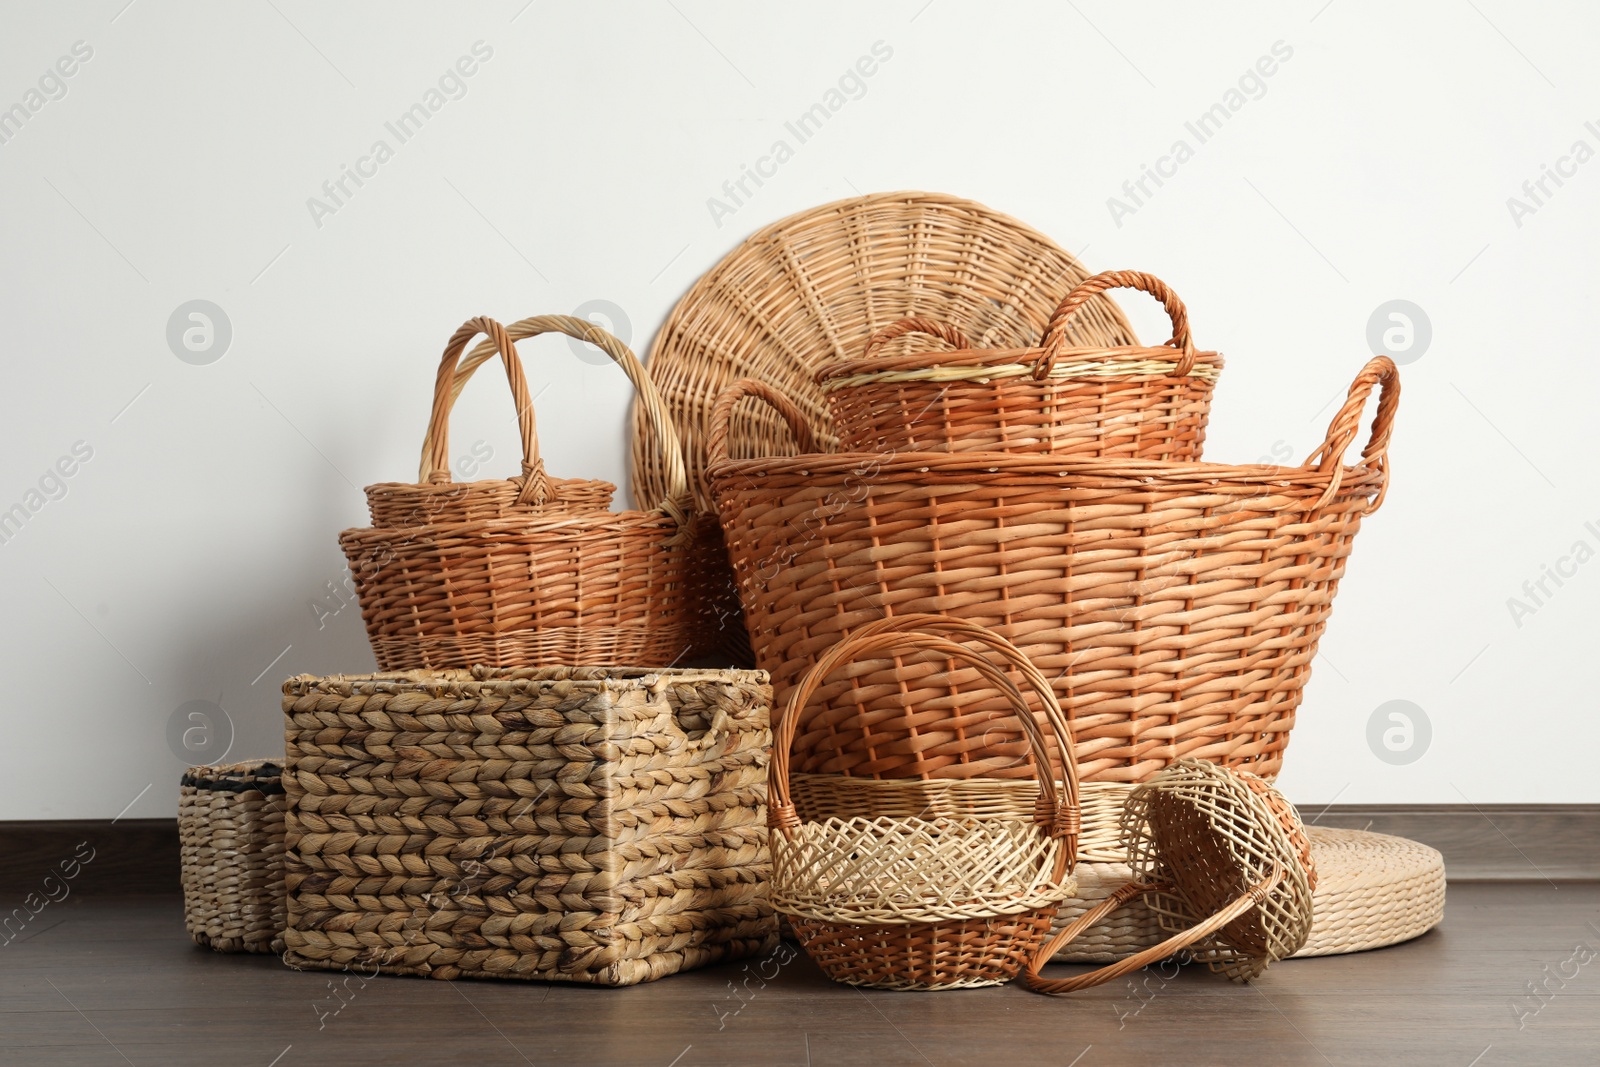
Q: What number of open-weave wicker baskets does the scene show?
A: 2